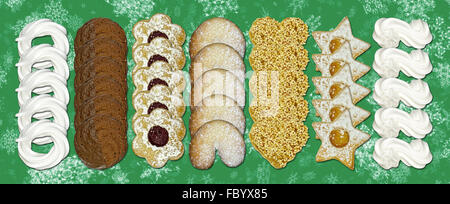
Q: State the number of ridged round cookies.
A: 6